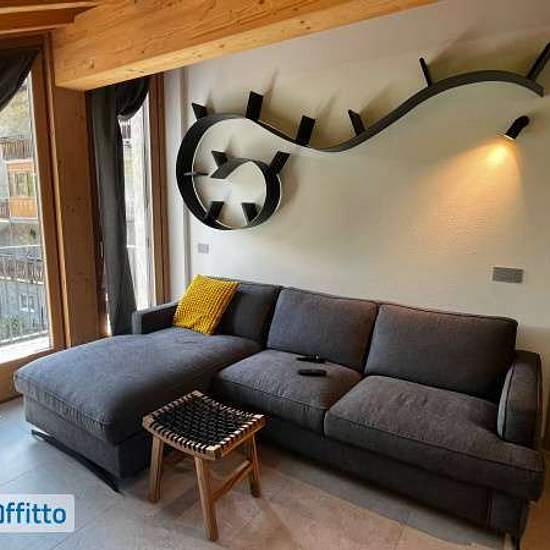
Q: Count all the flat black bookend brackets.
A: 11